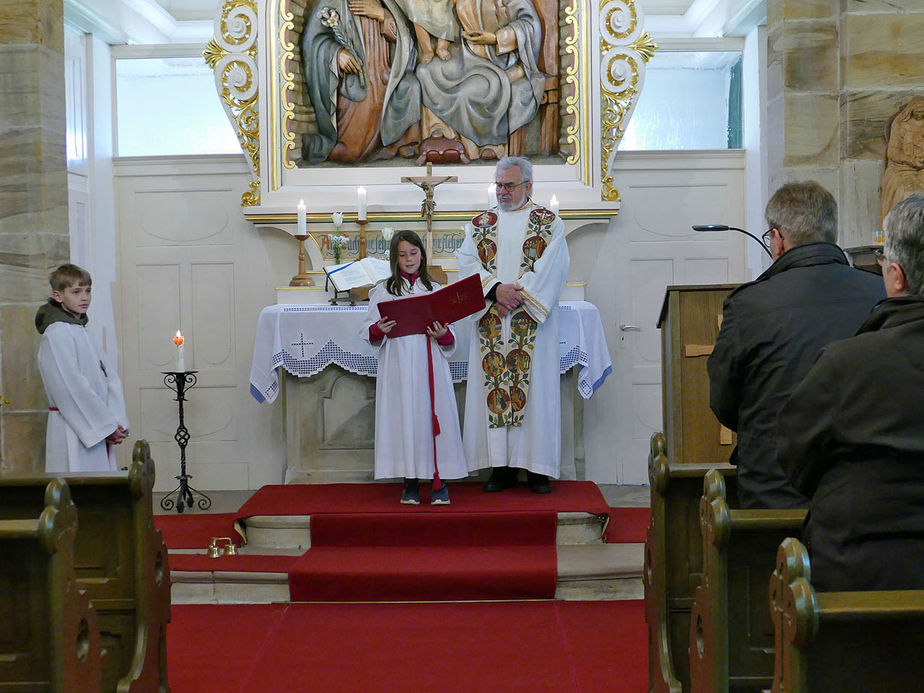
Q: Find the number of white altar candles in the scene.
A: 4